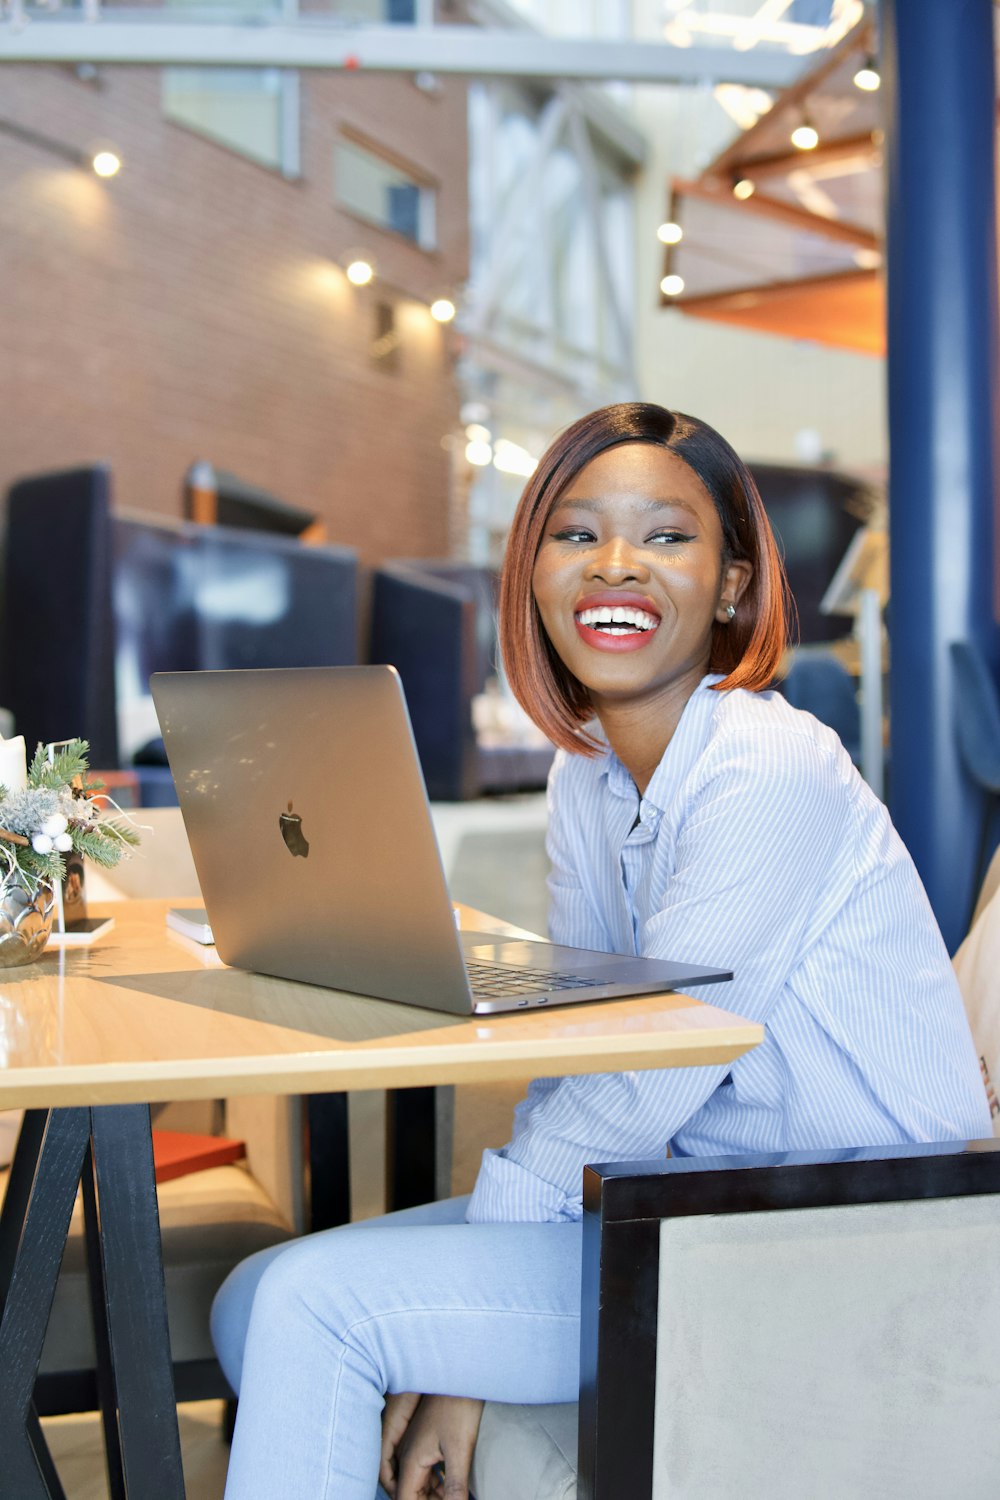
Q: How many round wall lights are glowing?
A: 3